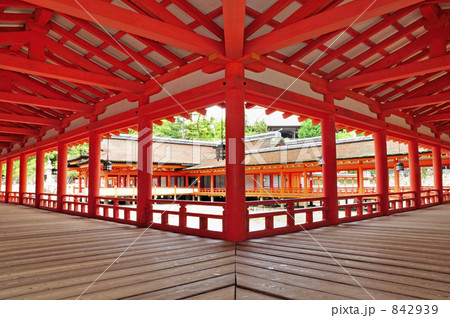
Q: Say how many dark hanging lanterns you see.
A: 5